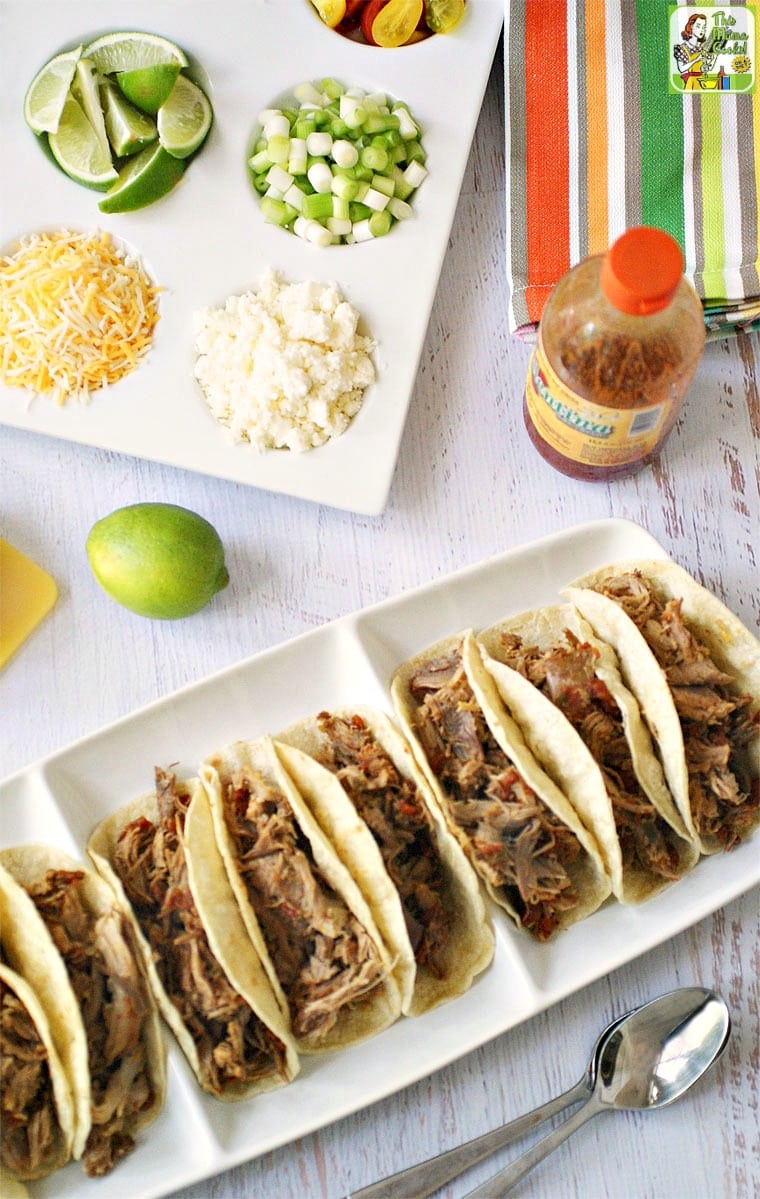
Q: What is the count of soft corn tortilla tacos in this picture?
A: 8